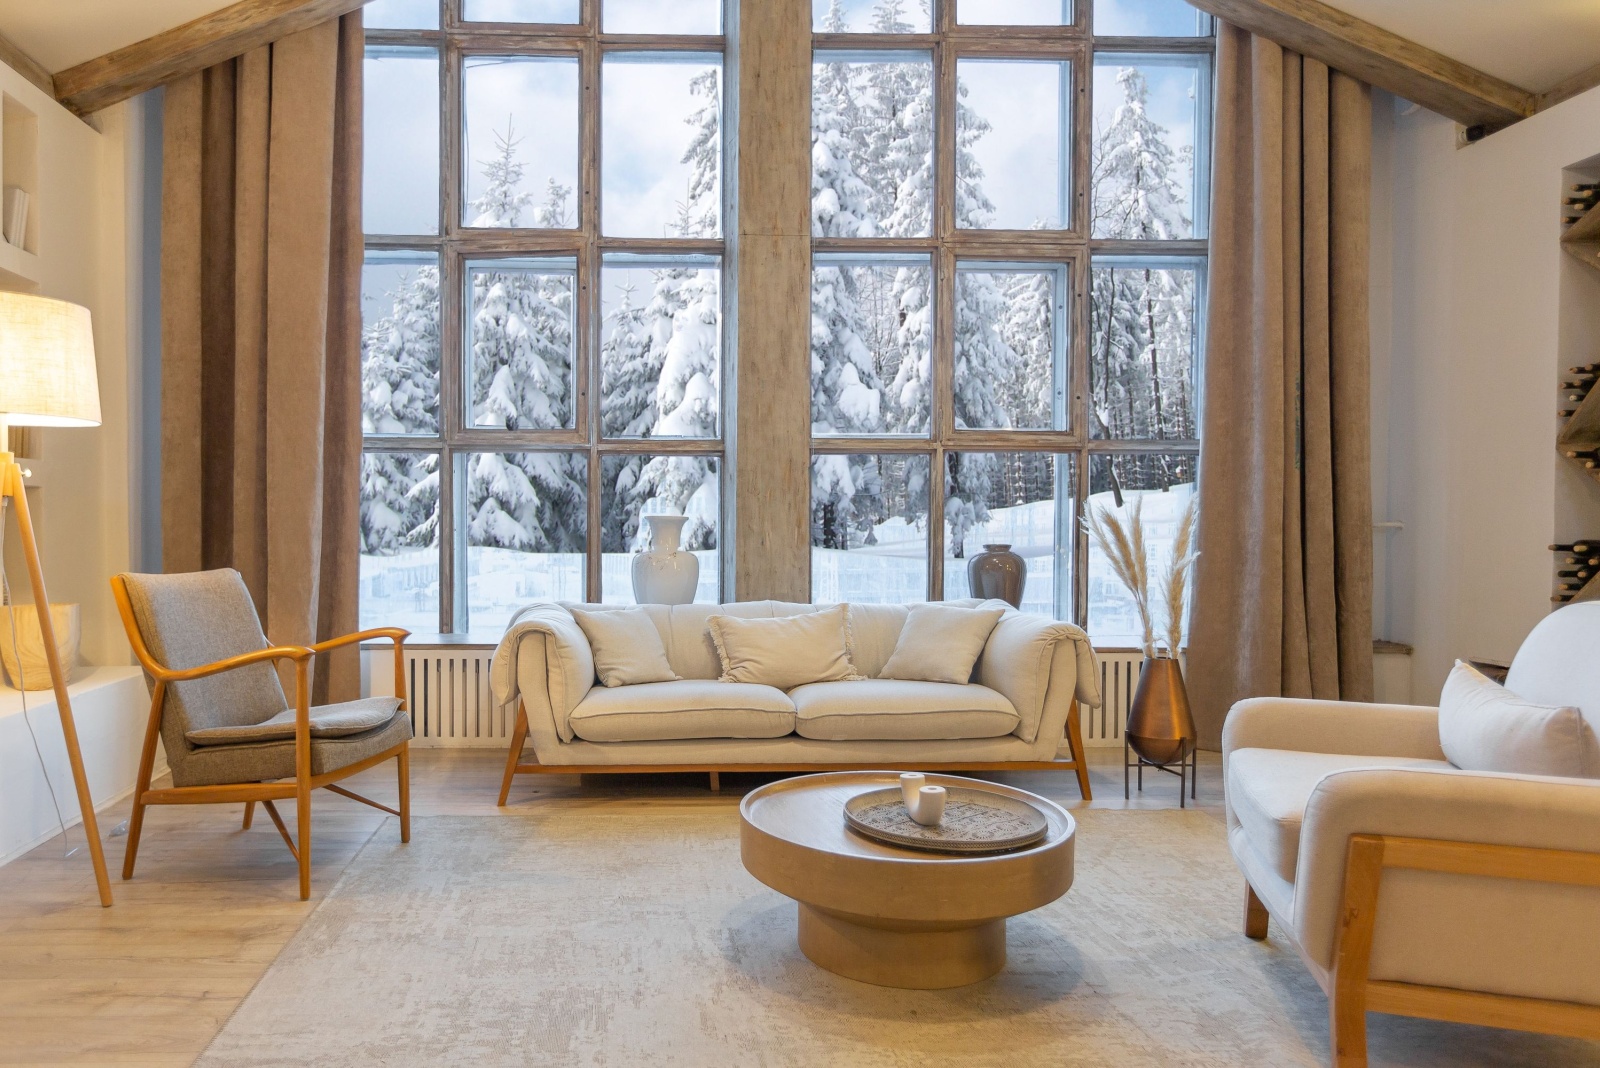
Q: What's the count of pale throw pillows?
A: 4